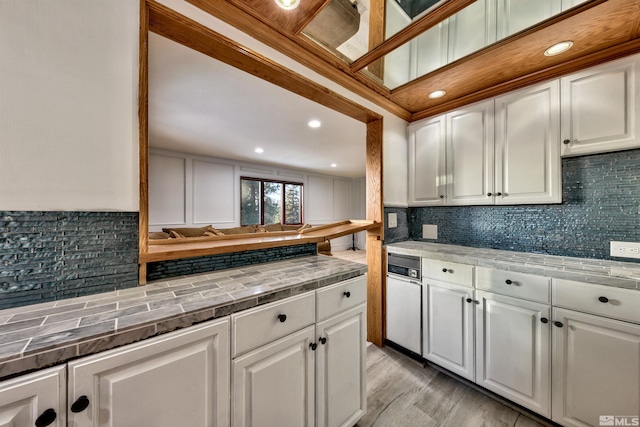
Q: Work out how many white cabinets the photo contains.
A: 11